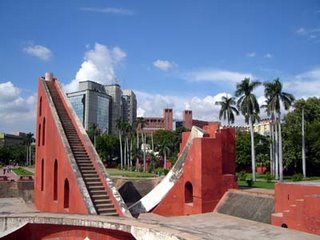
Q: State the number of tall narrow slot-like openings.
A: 6